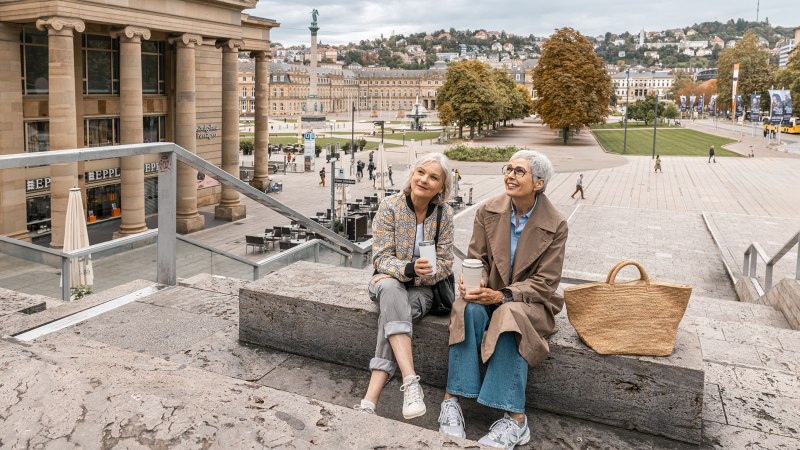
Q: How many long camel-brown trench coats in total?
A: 1